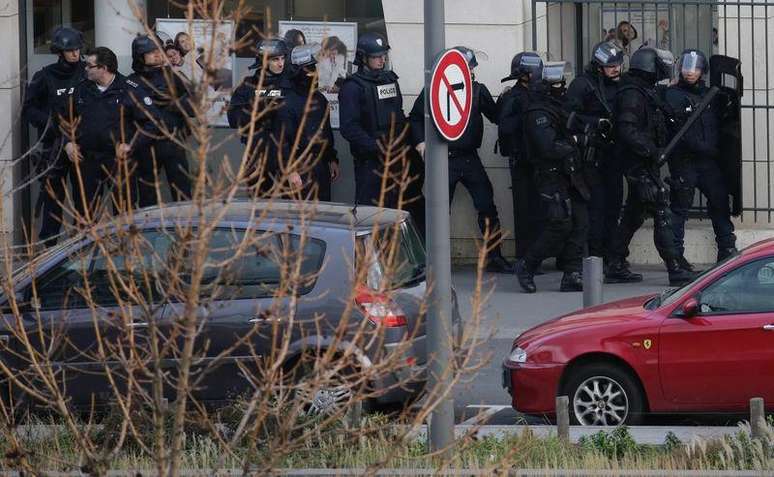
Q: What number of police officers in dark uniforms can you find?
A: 12